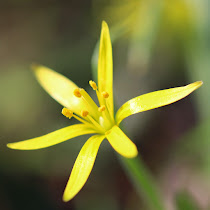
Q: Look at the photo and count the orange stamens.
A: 6